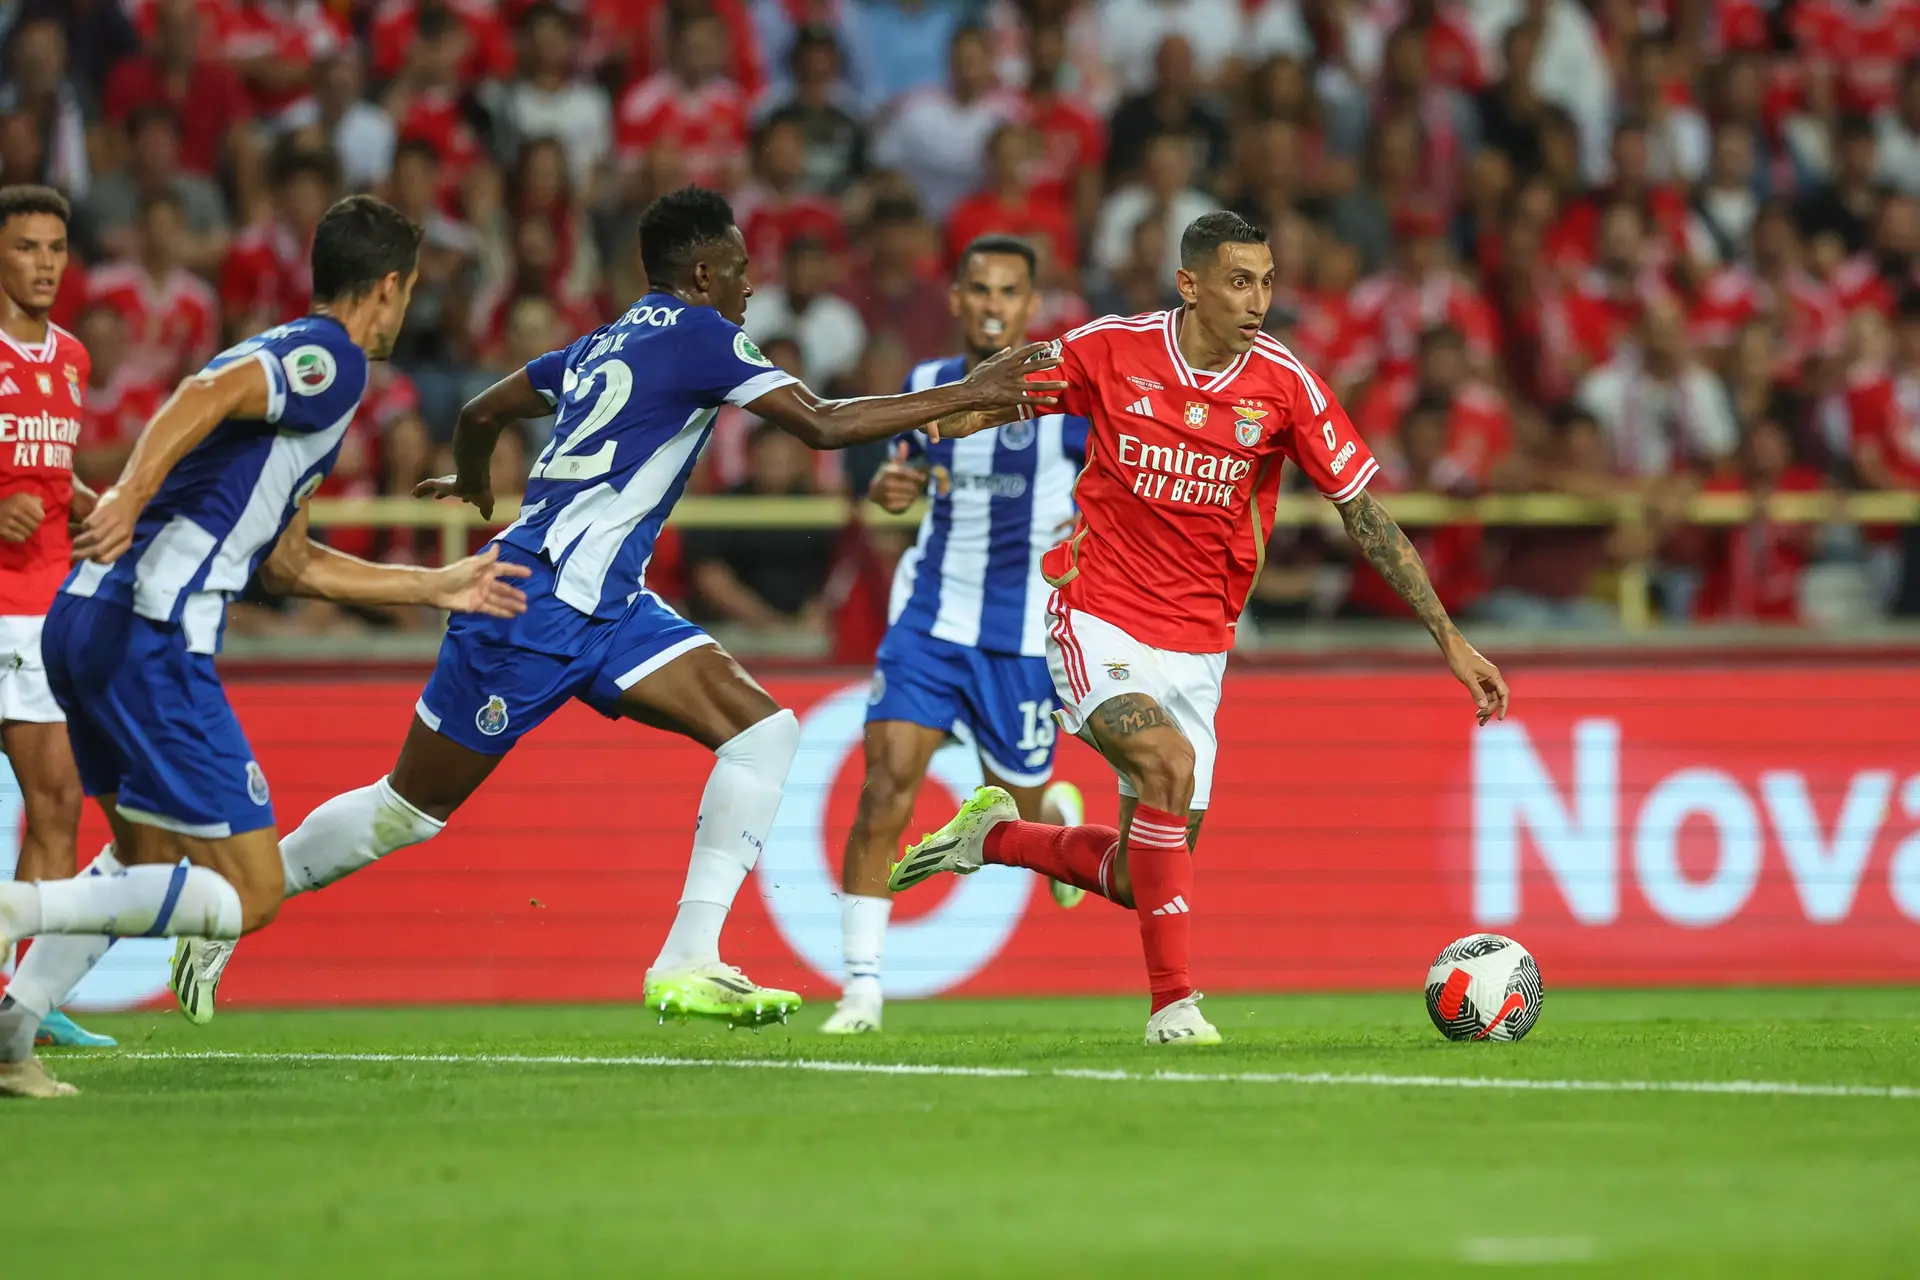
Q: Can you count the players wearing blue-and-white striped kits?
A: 3